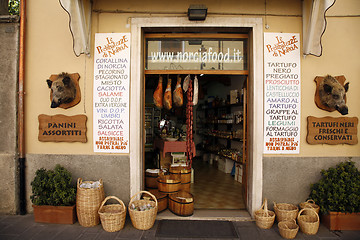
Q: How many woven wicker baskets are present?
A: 8